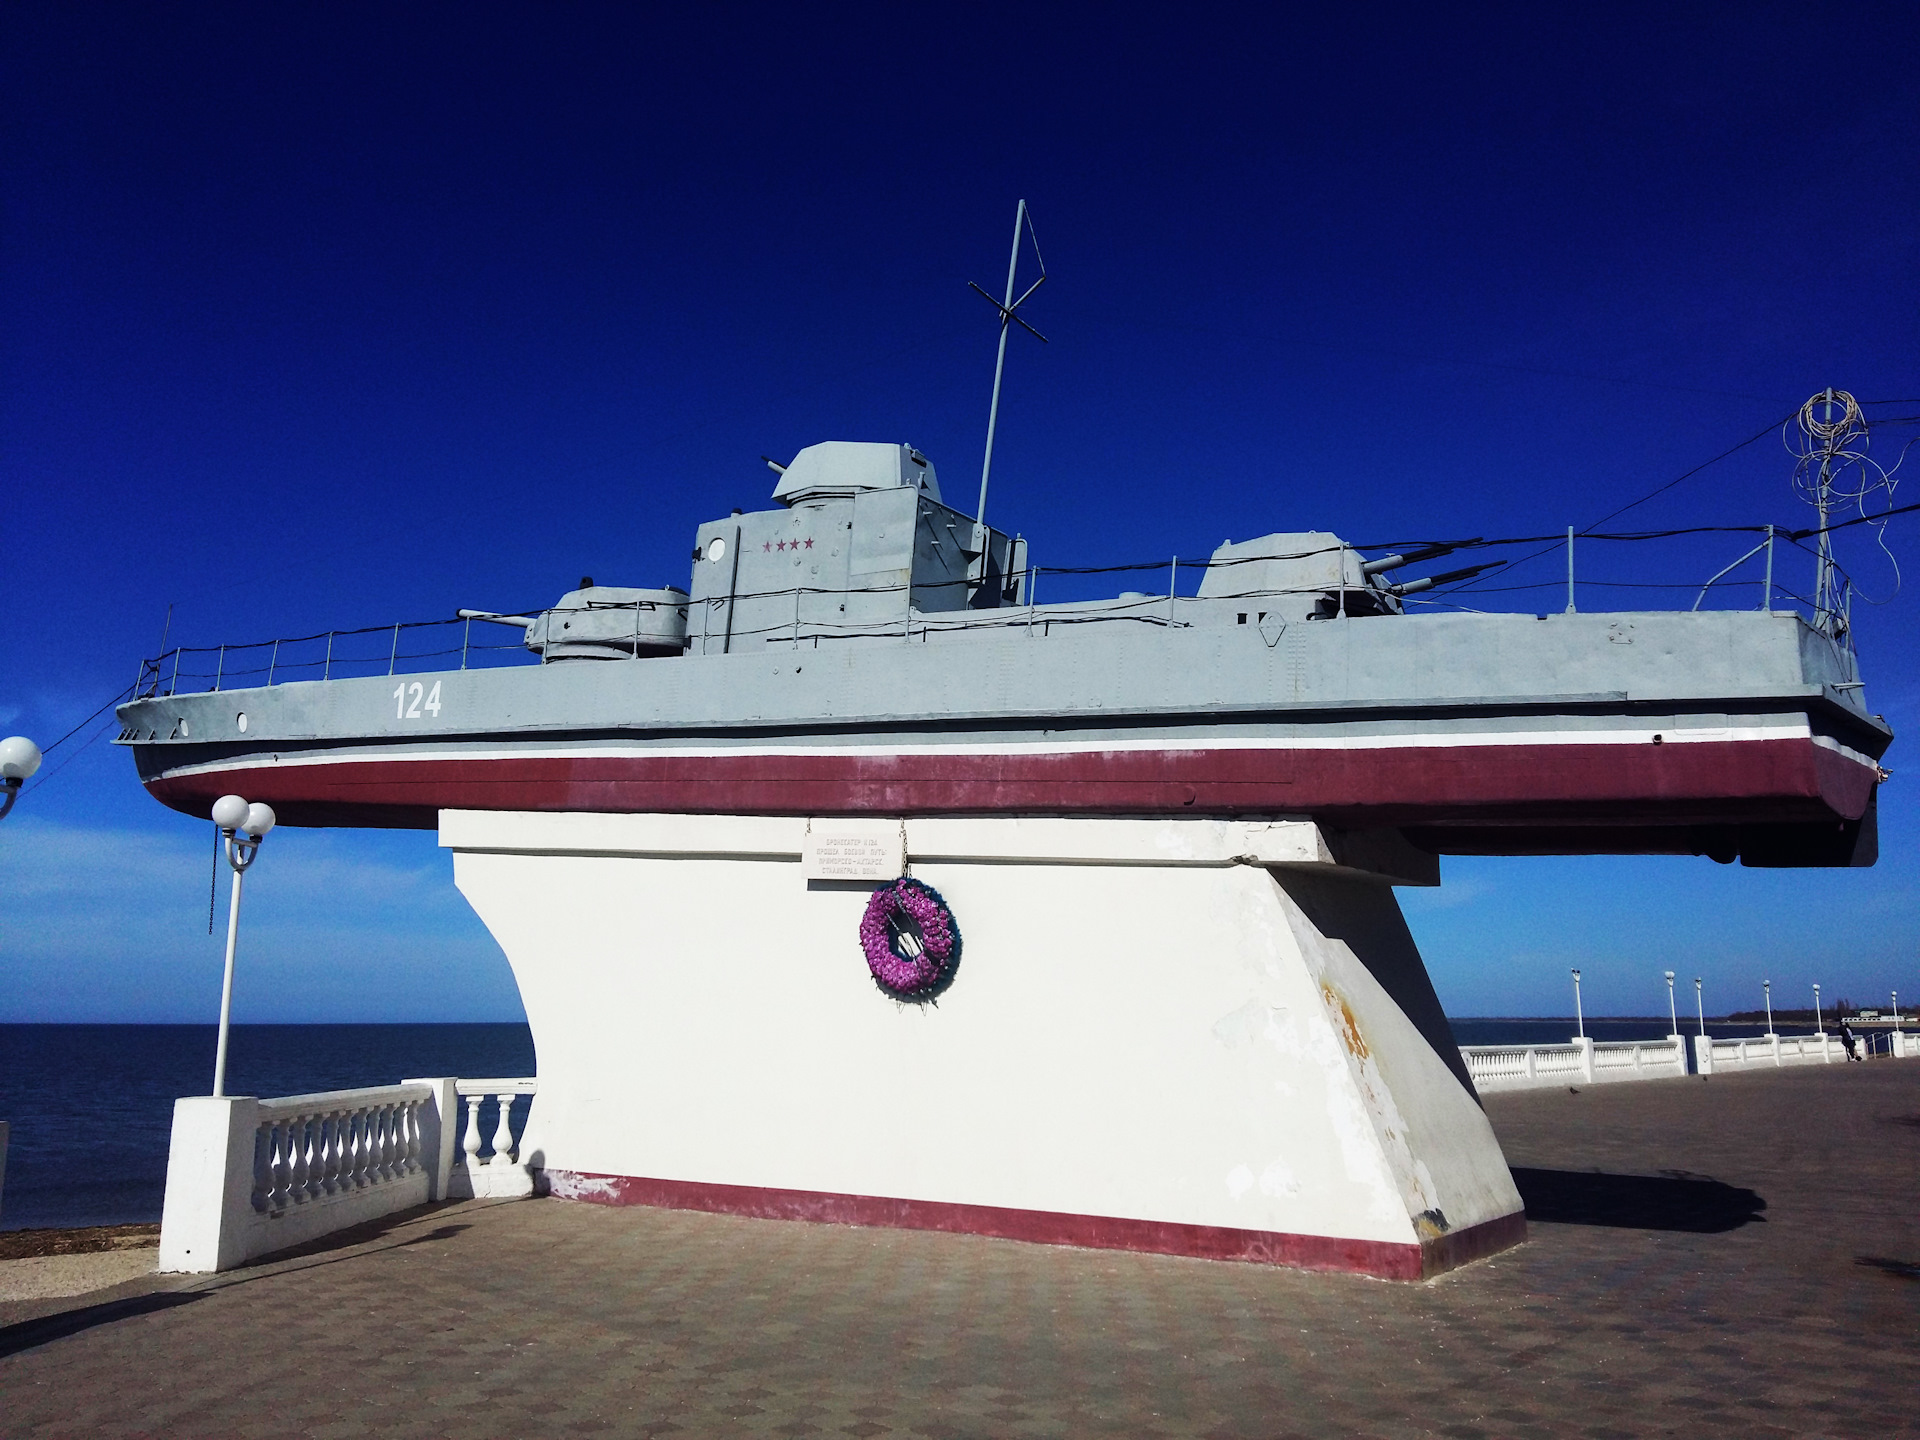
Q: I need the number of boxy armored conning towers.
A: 1